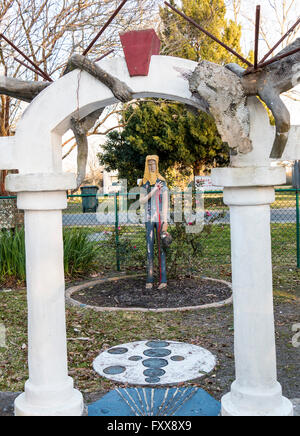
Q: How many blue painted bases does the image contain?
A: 1